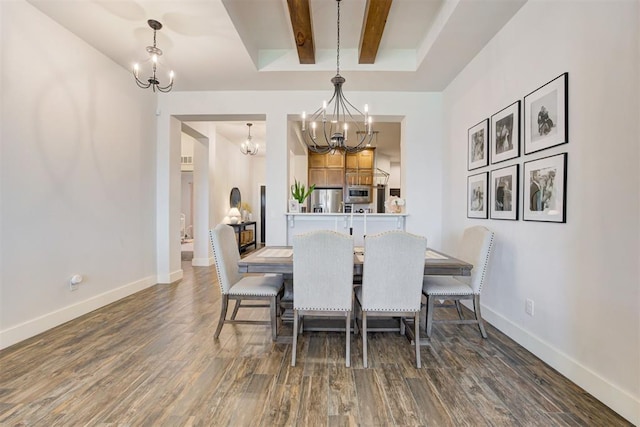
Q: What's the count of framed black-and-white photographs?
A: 6